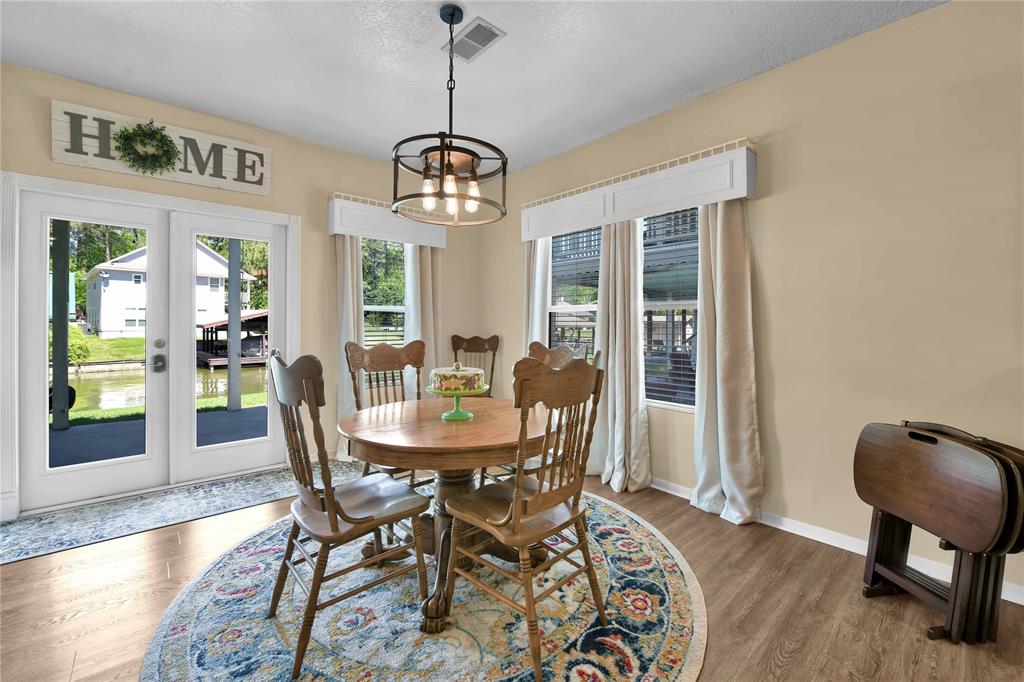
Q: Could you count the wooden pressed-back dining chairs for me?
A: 5